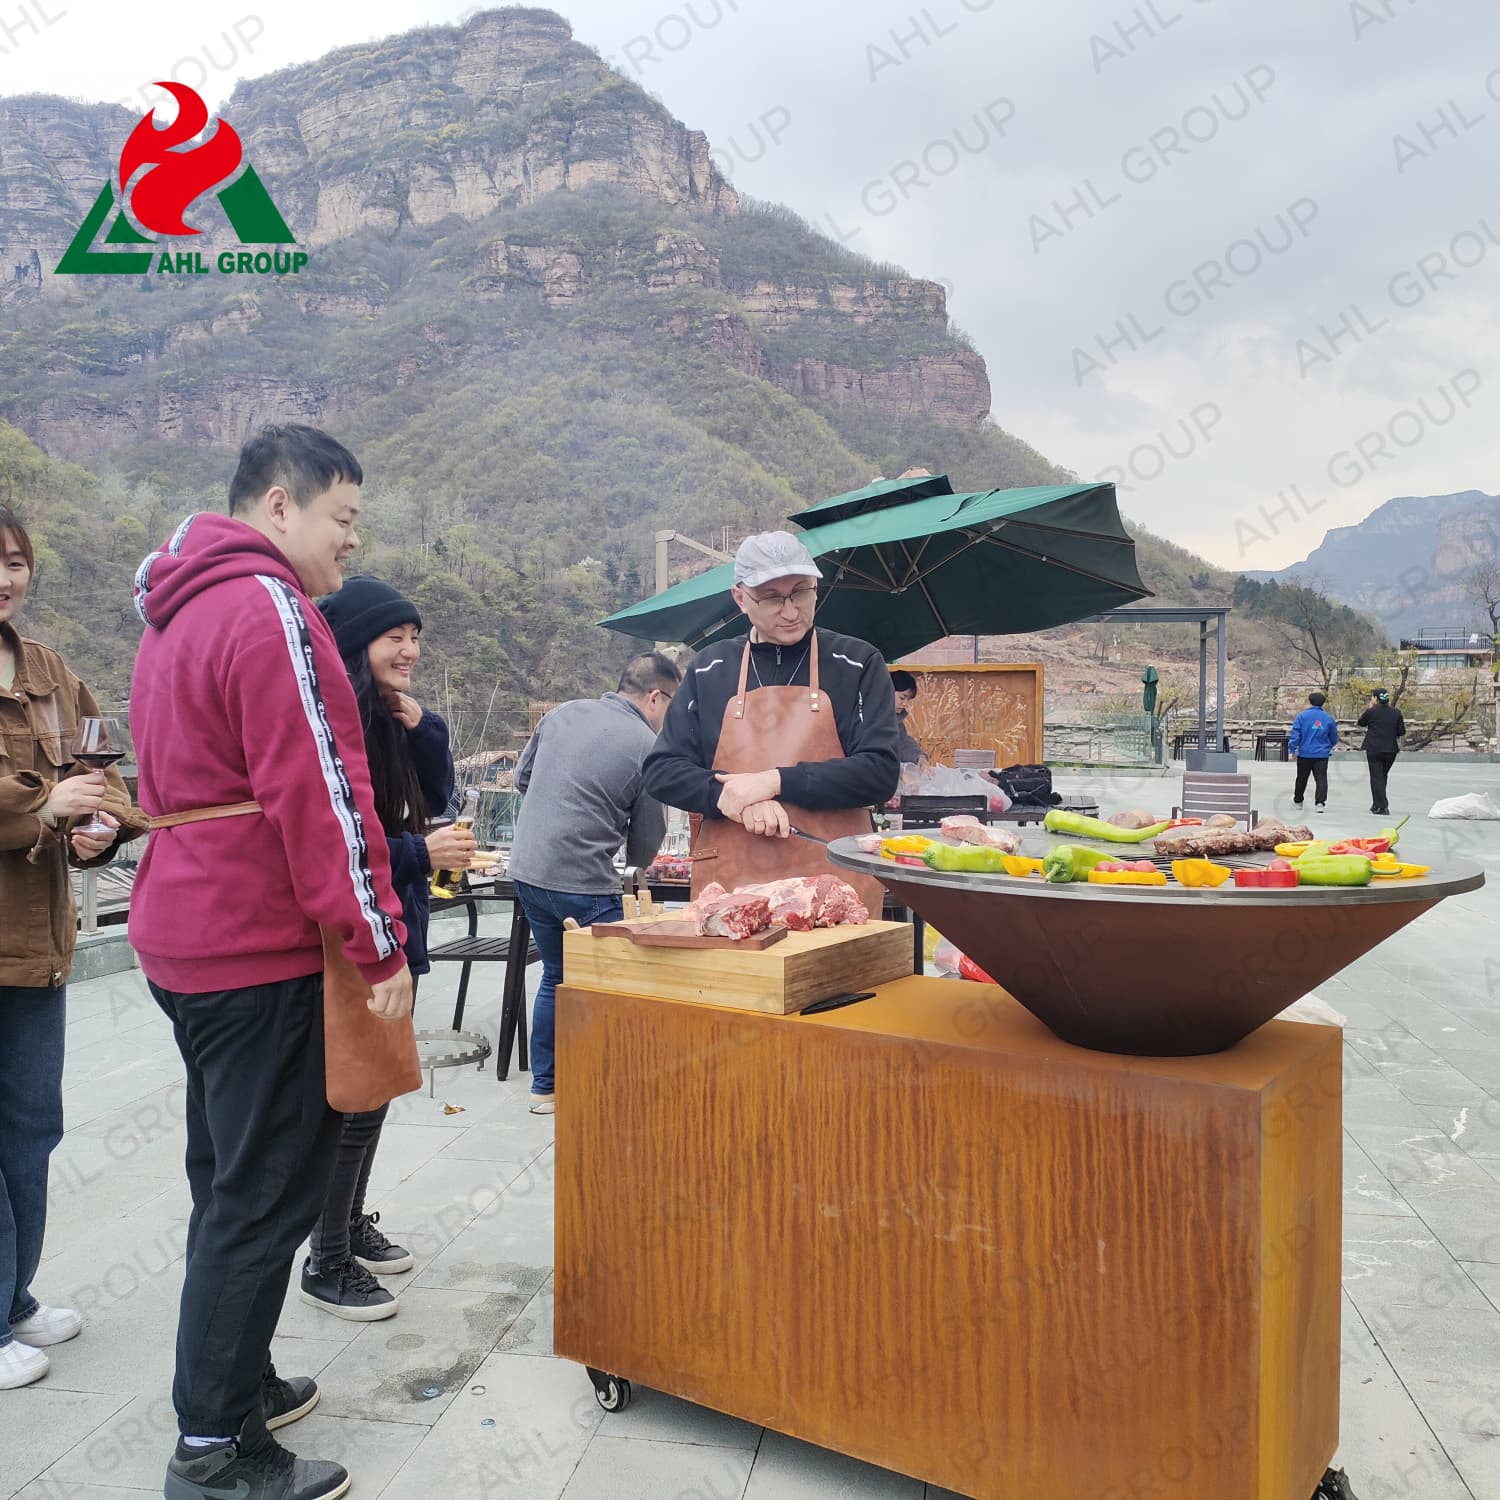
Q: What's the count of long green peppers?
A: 5